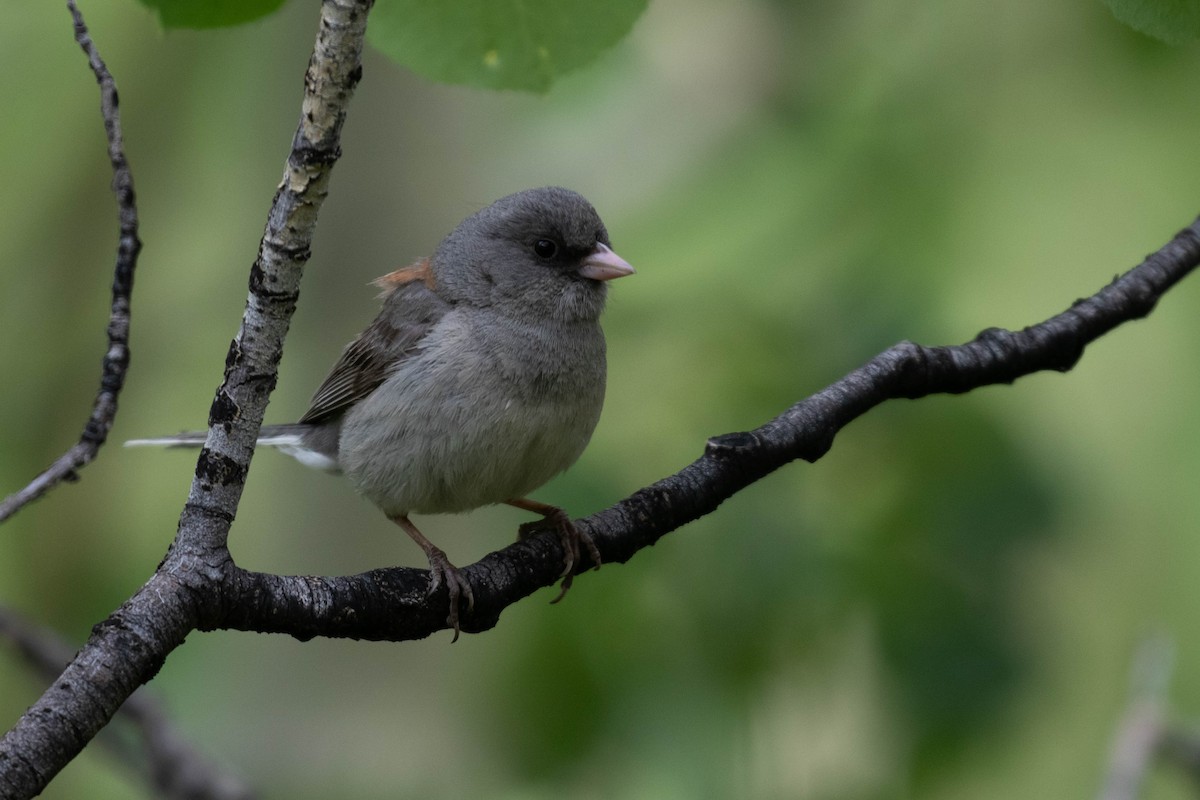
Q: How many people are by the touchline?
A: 0